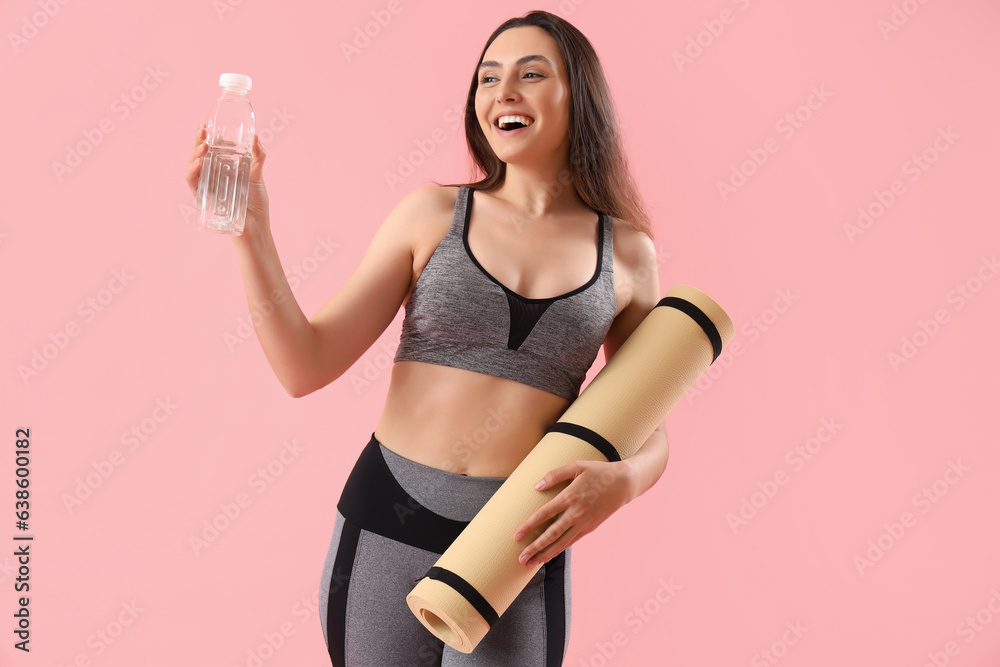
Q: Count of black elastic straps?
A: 3